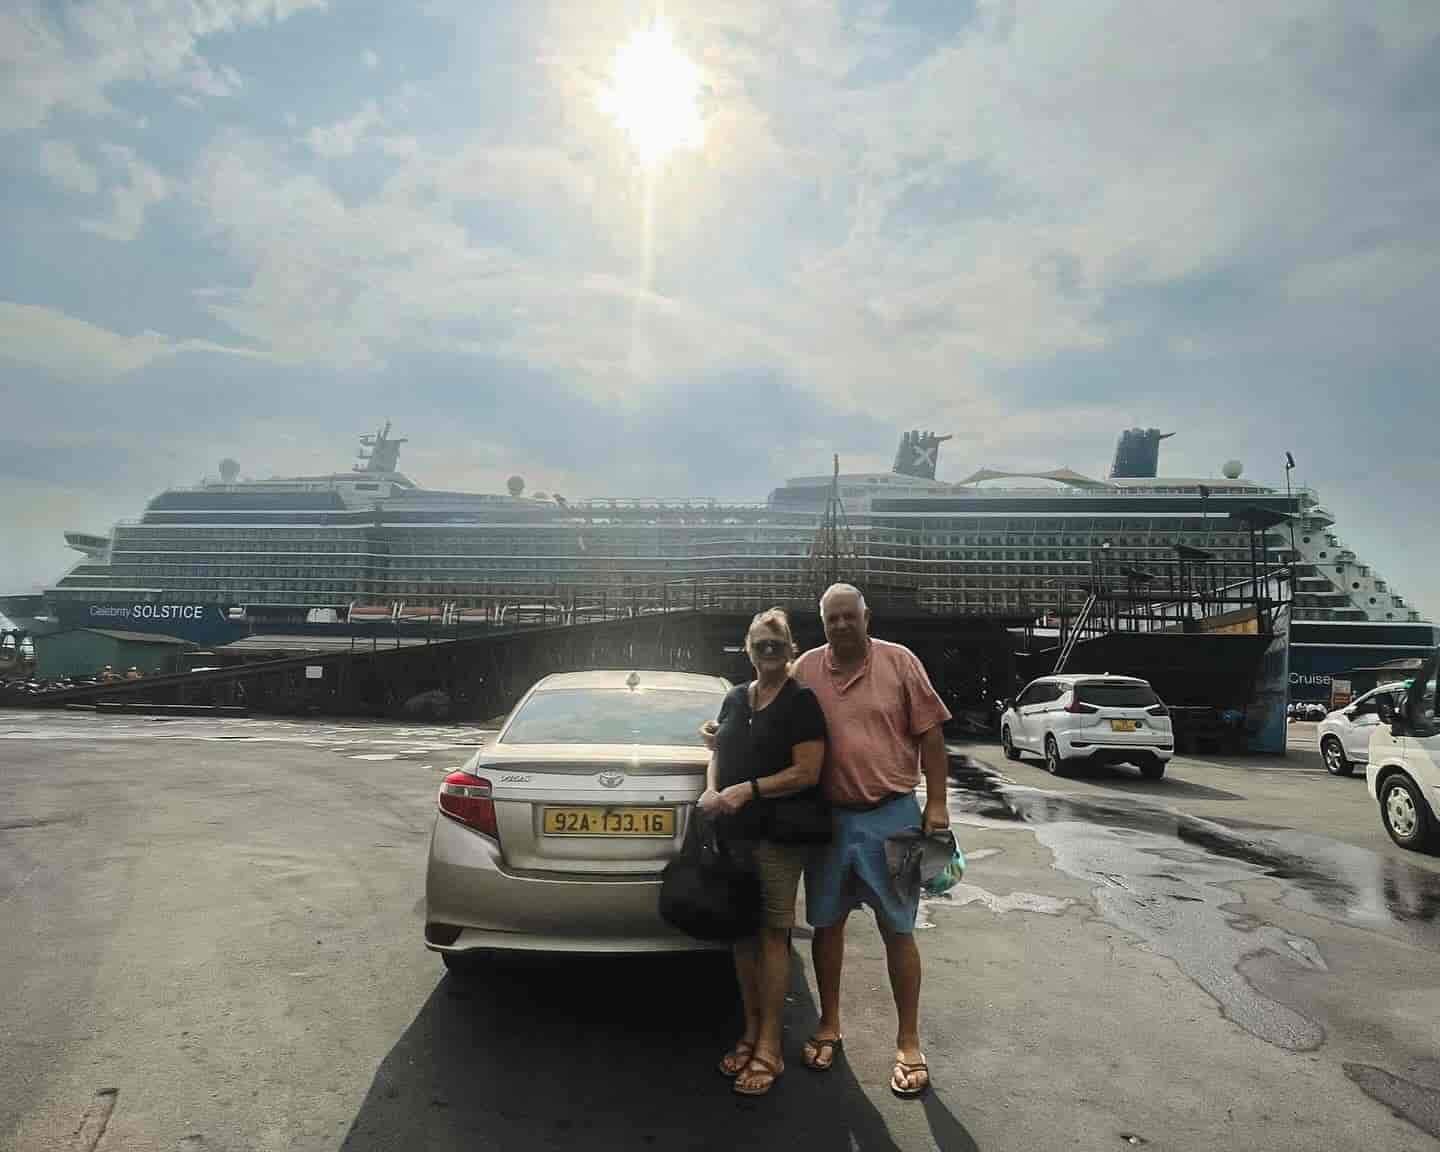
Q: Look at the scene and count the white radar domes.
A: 3